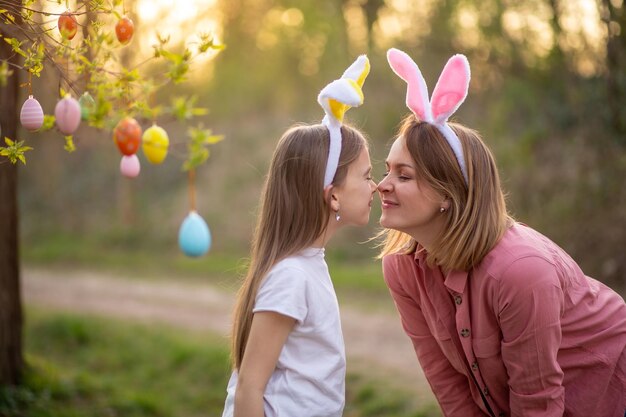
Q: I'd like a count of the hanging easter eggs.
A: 9